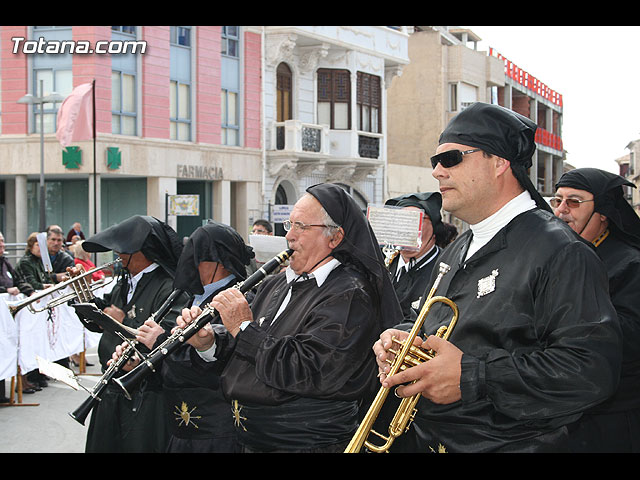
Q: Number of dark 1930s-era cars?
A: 0